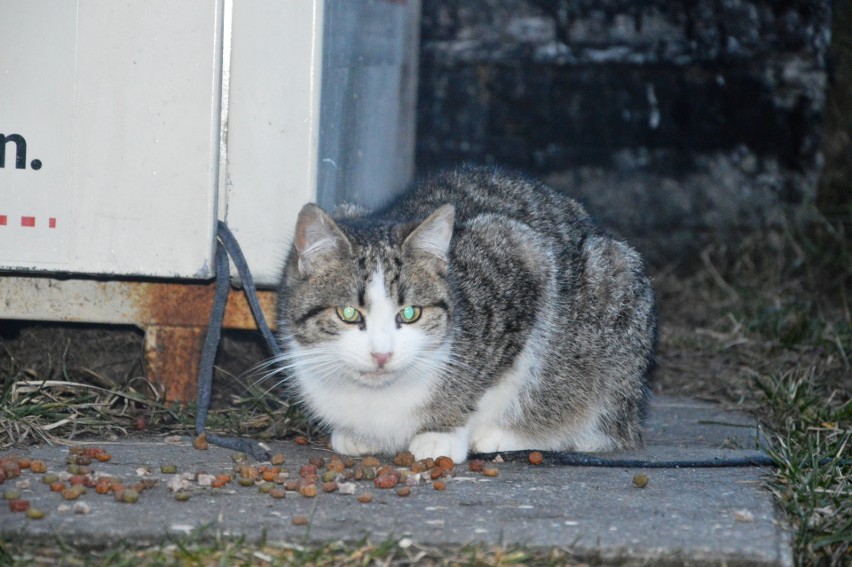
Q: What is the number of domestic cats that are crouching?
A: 1